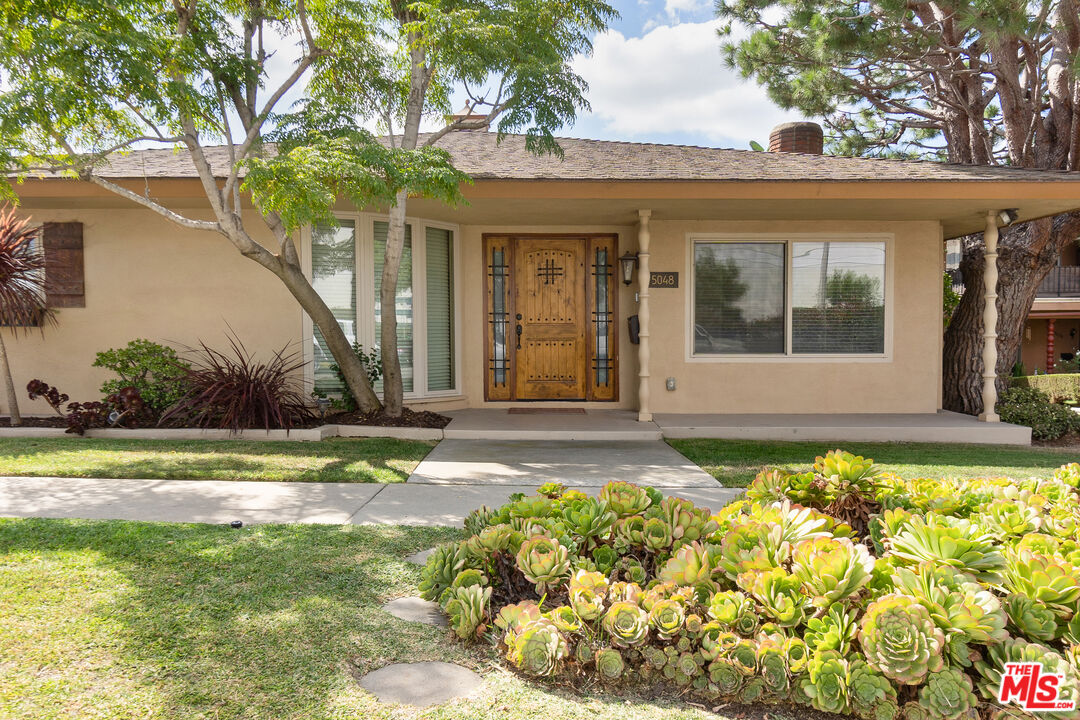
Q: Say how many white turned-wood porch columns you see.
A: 2